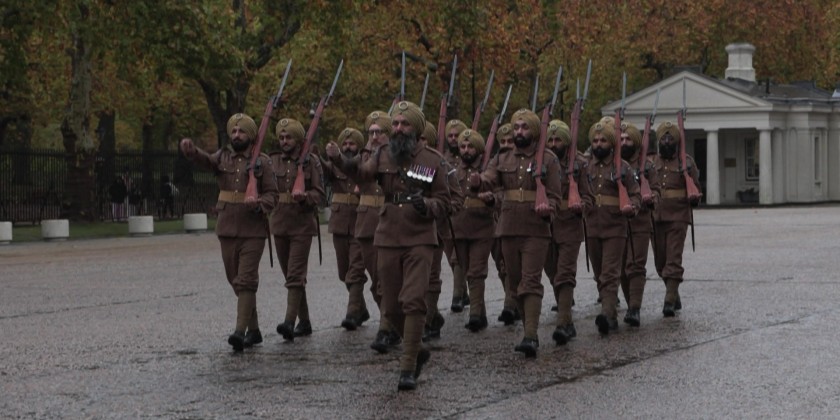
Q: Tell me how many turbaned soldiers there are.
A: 15